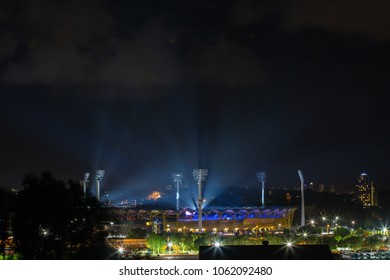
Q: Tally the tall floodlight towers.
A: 6